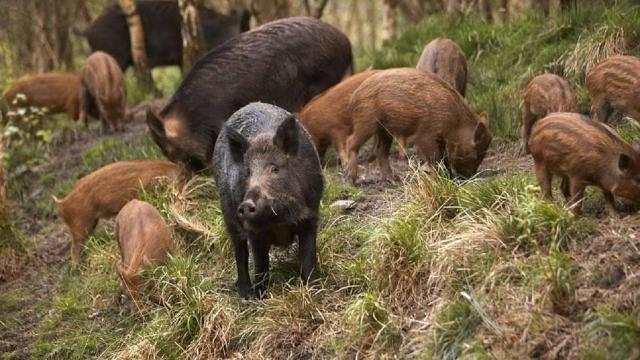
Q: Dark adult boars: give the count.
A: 3